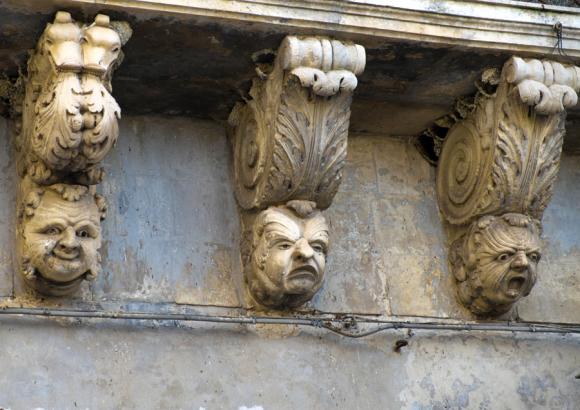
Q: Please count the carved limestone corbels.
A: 3